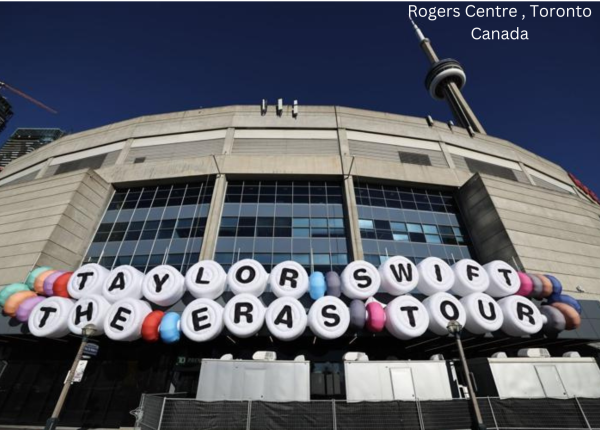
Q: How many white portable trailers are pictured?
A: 3